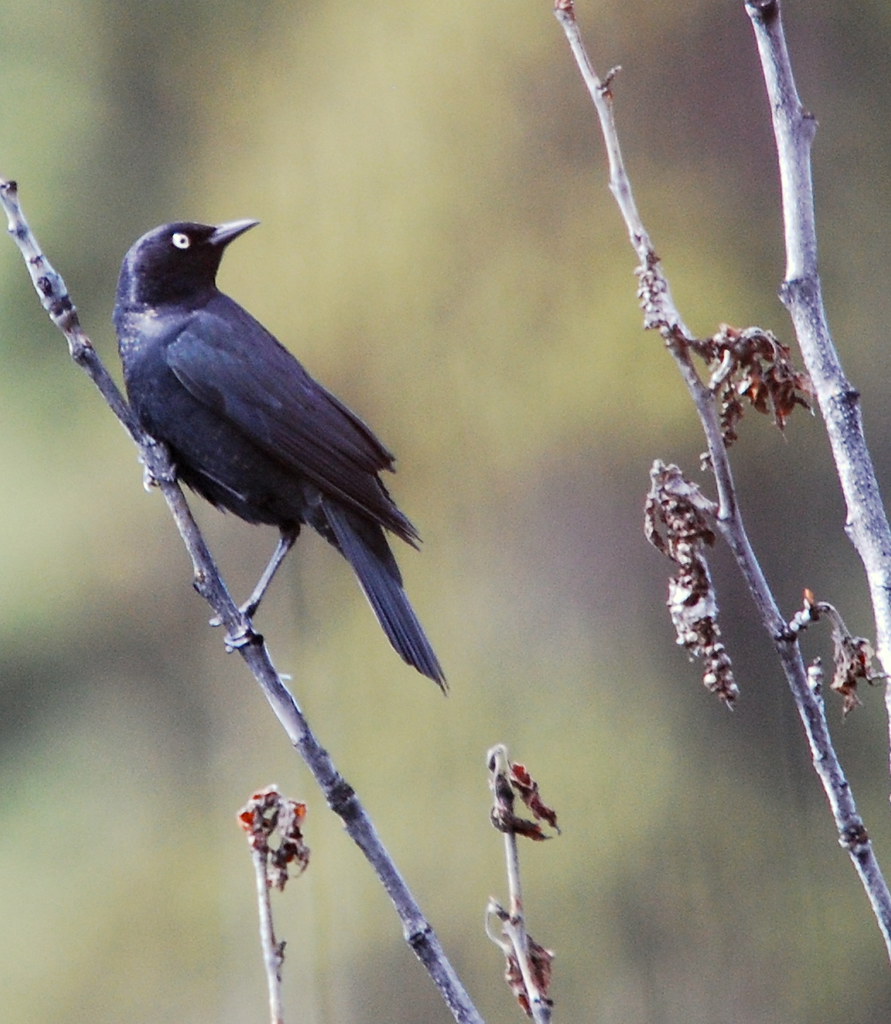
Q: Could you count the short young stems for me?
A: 2